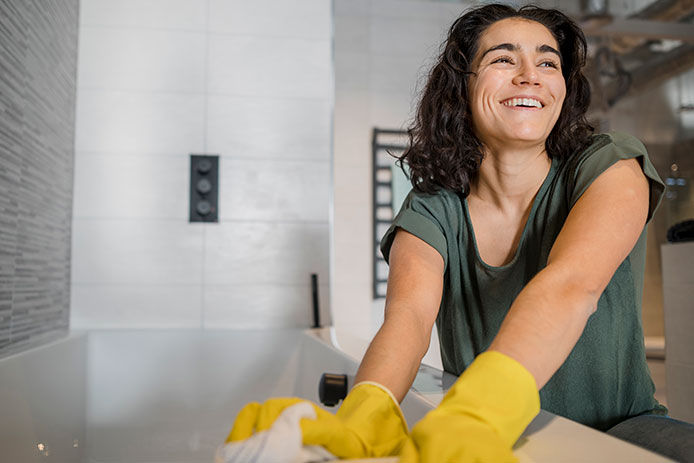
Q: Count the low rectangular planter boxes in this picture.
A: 0